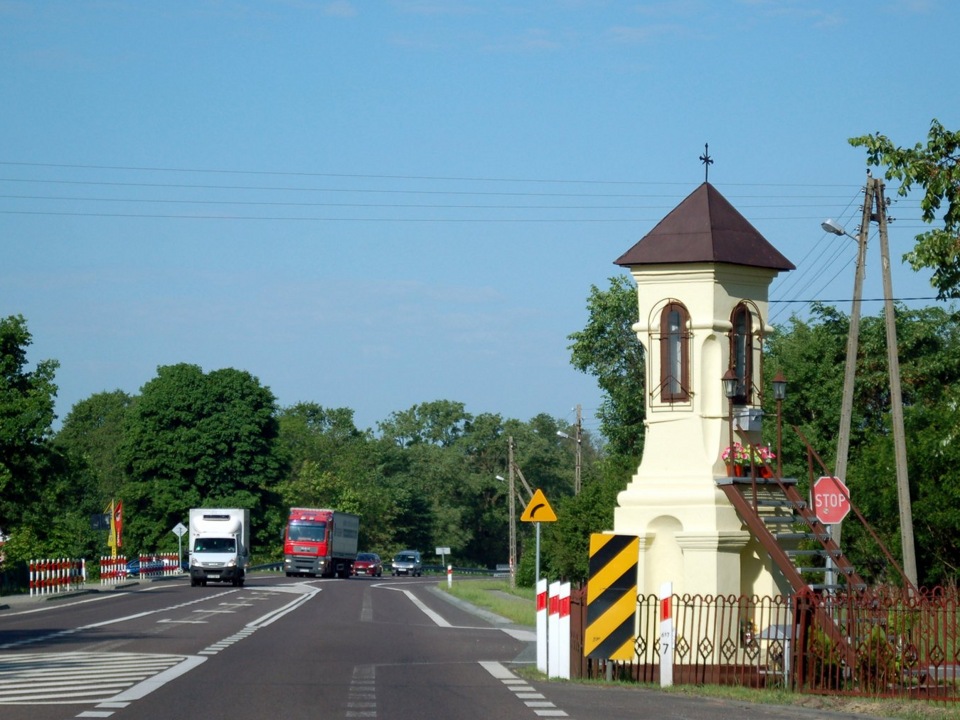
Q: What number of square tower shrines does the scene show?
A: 1